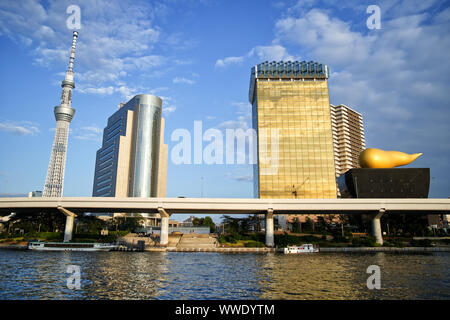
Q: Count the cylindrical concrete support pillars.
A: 4